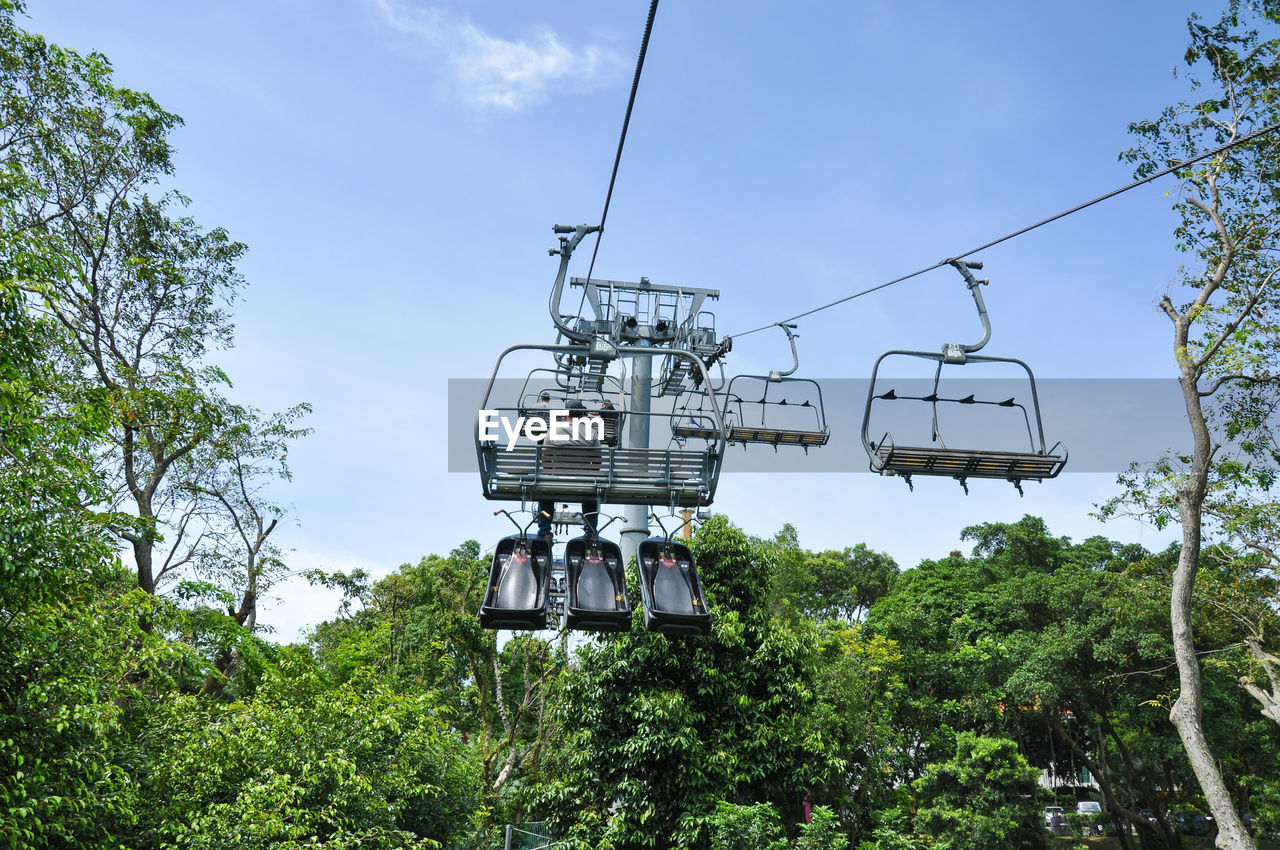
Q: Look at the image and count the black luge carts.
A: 3